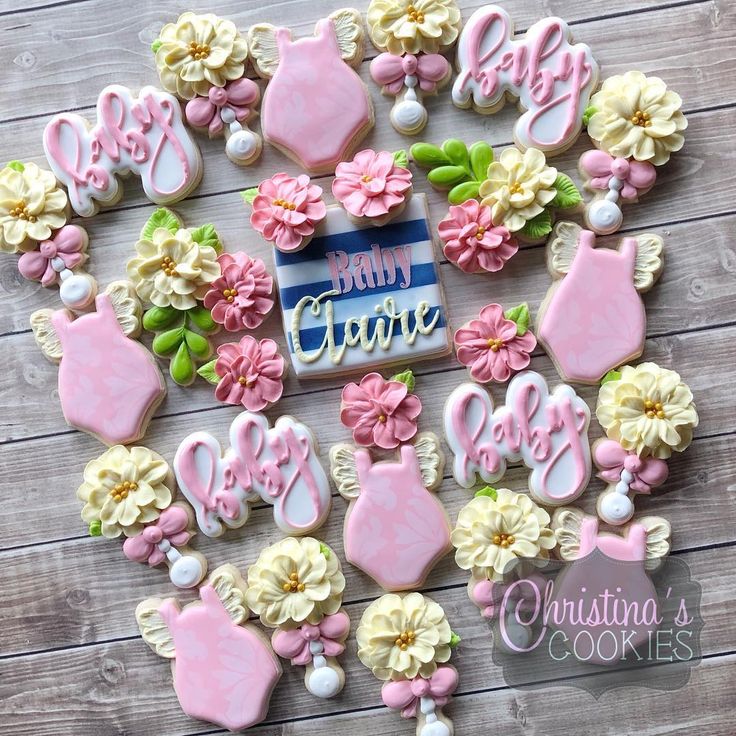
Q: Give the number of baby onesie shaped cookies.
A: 6